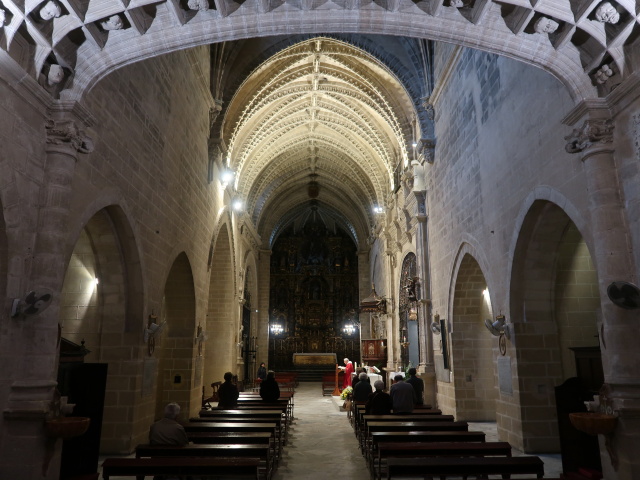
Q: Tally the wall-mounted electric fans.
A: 6